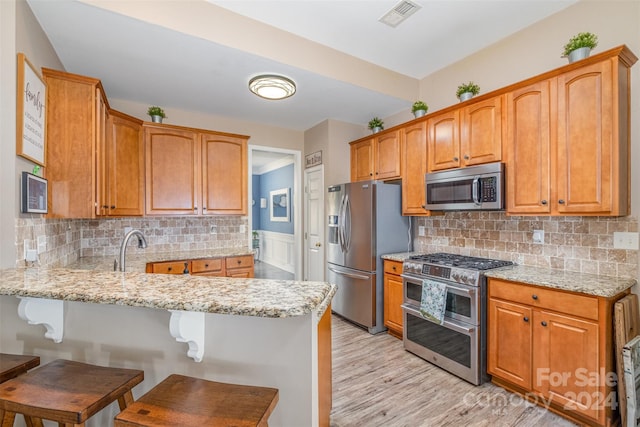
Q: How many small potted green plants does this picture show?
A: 5